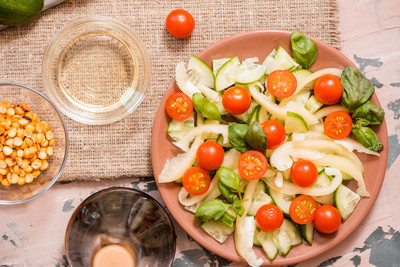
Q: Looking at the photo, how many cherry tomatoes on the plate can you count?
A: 13